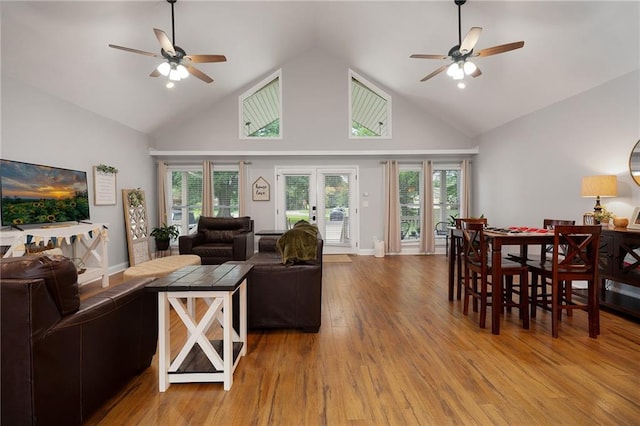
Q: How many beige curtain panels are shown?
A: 6